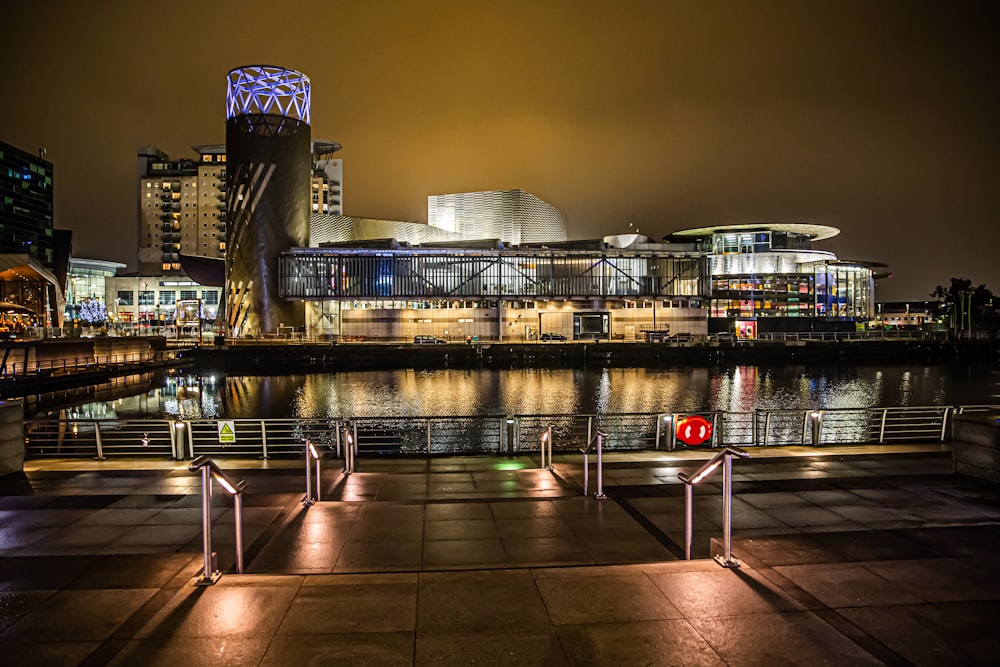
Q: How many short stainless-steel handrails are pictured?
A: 6